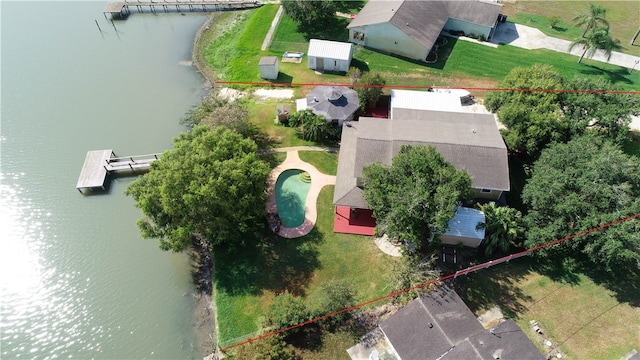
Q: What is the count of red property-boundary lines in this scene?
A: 2